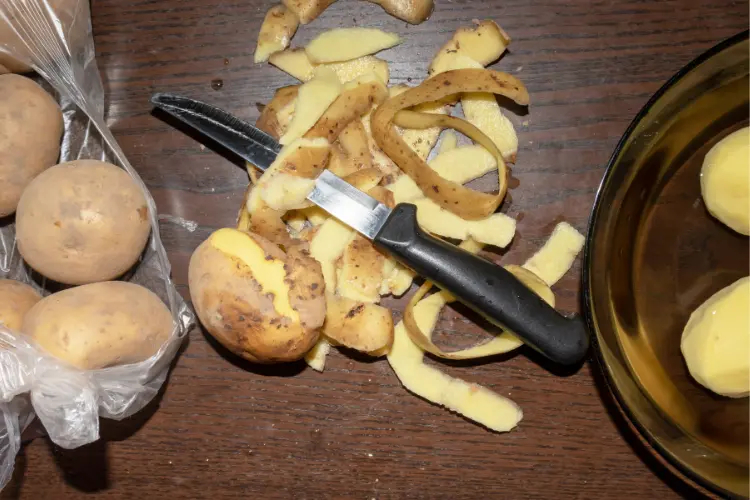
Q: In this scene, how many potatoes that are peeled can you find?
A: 2